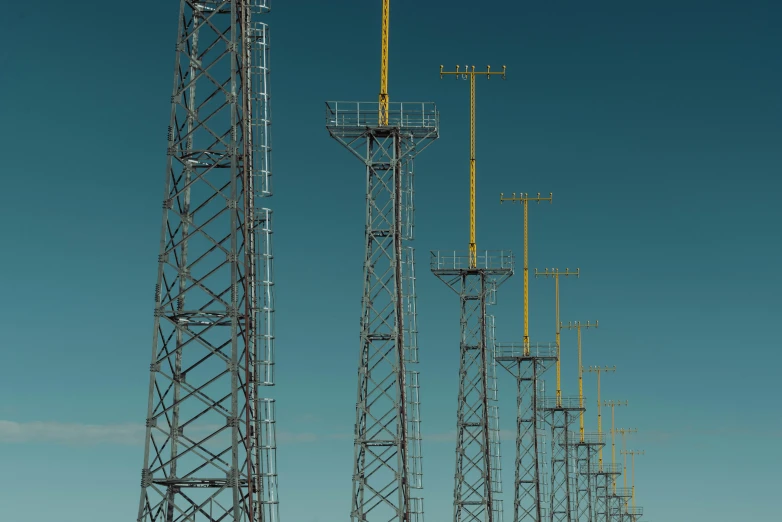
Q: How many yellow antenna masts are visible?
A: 9